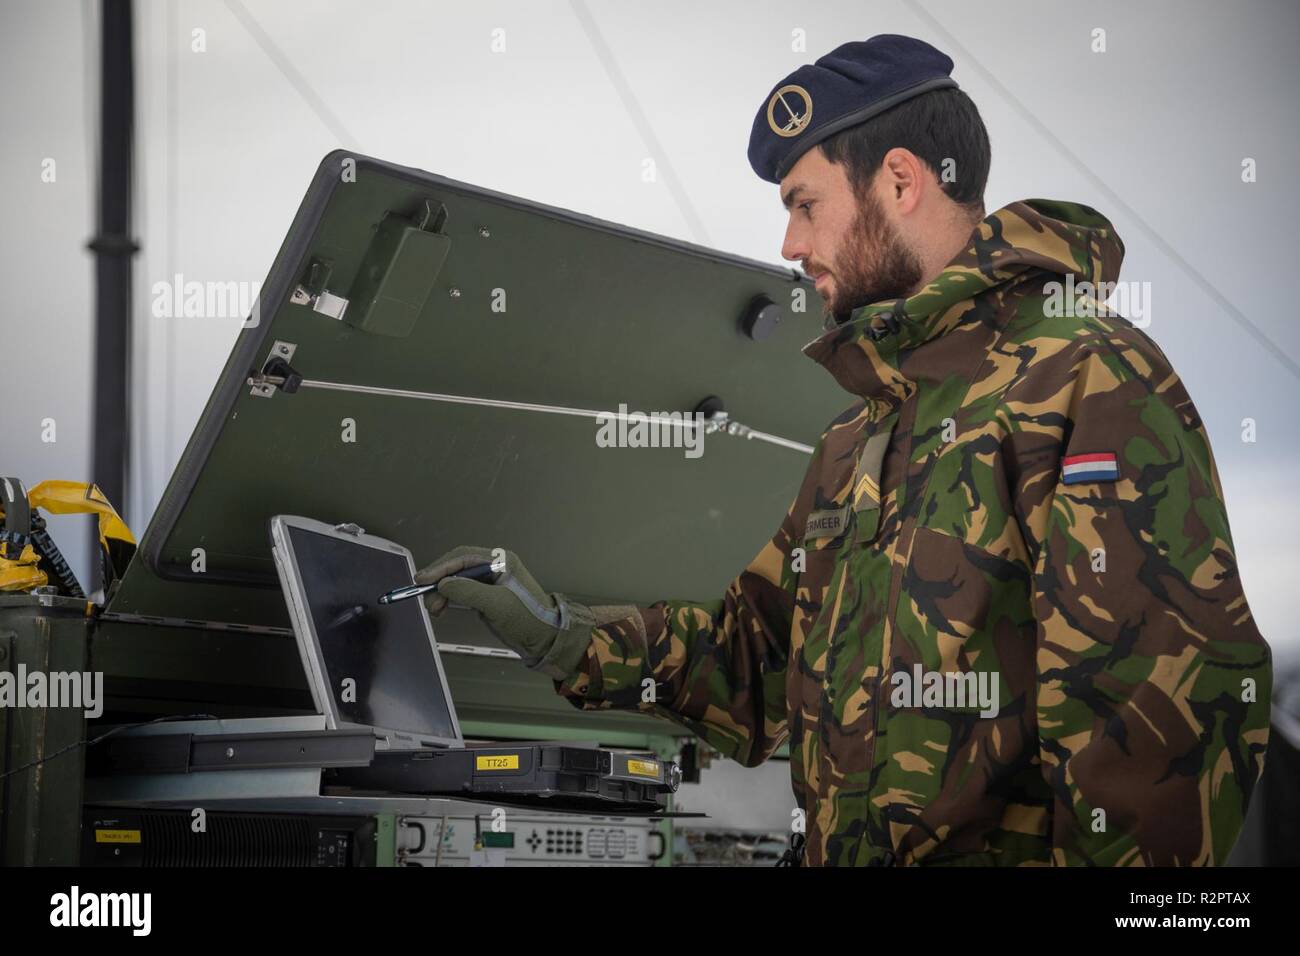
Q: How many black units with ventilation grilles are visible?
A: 1